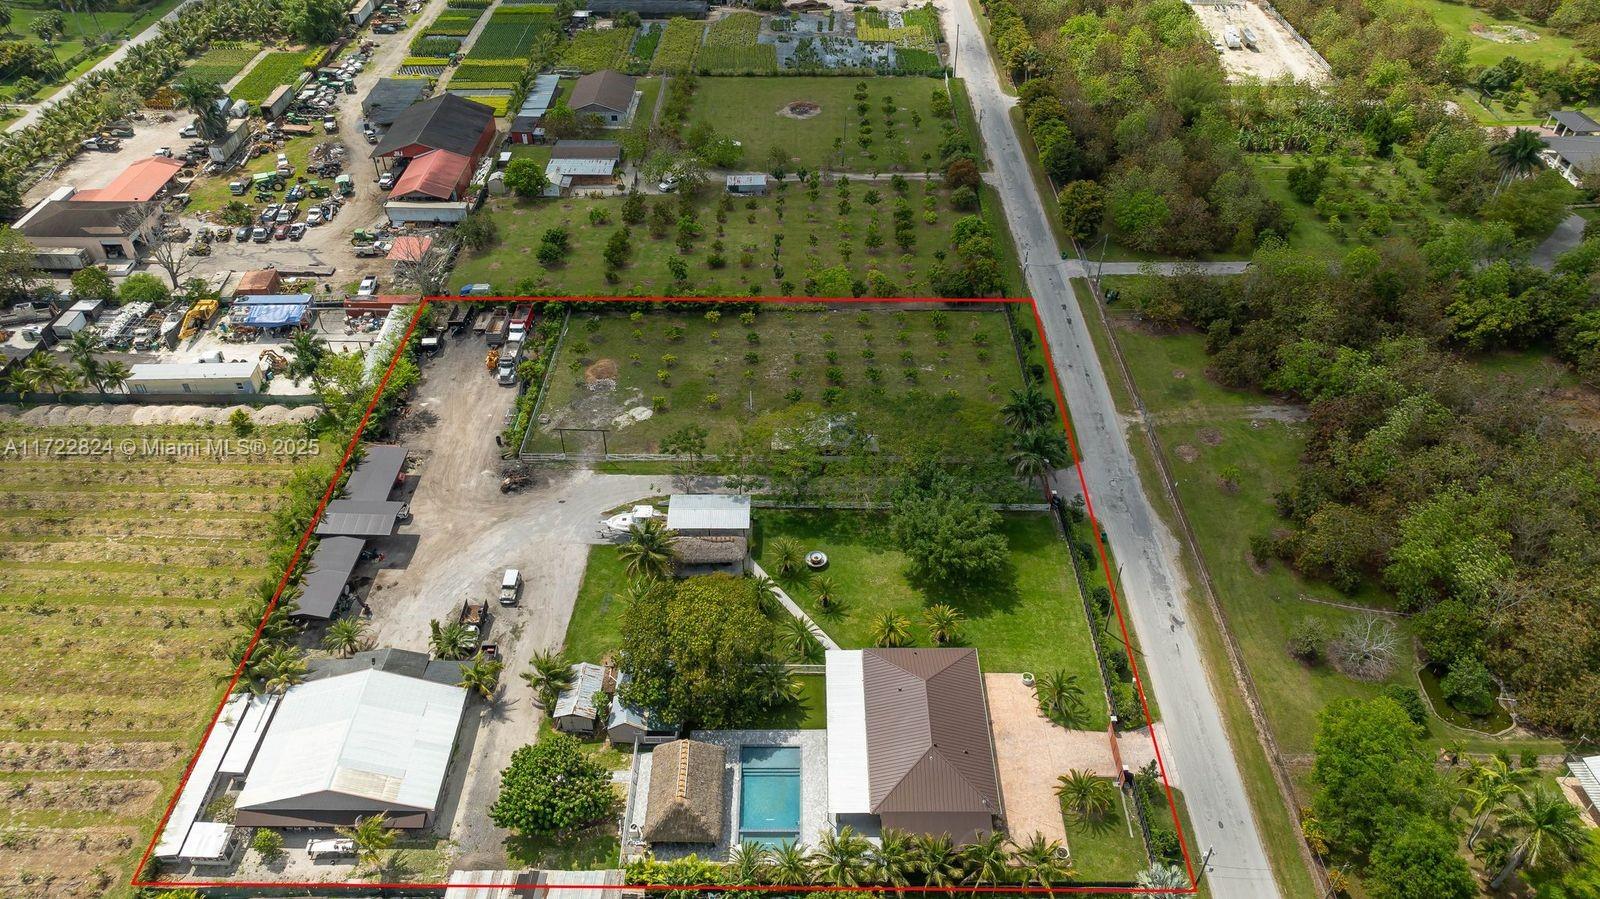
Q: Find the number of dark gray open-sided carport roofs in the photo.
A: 3